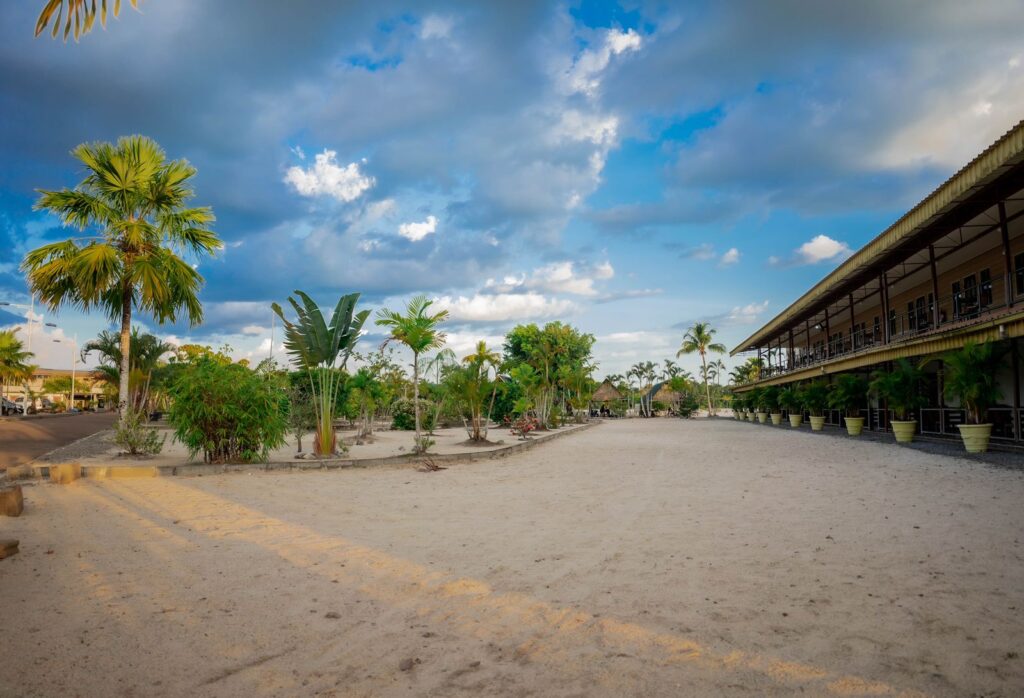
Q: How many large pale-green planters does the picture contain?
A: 10